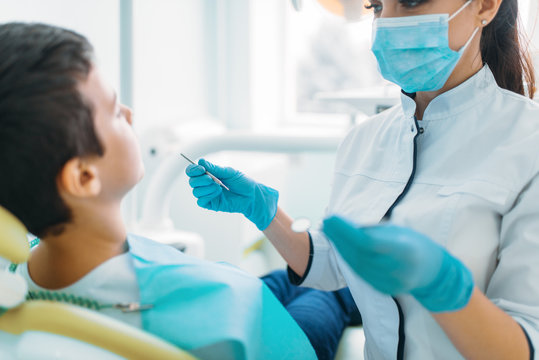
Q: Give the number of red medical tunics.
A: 0